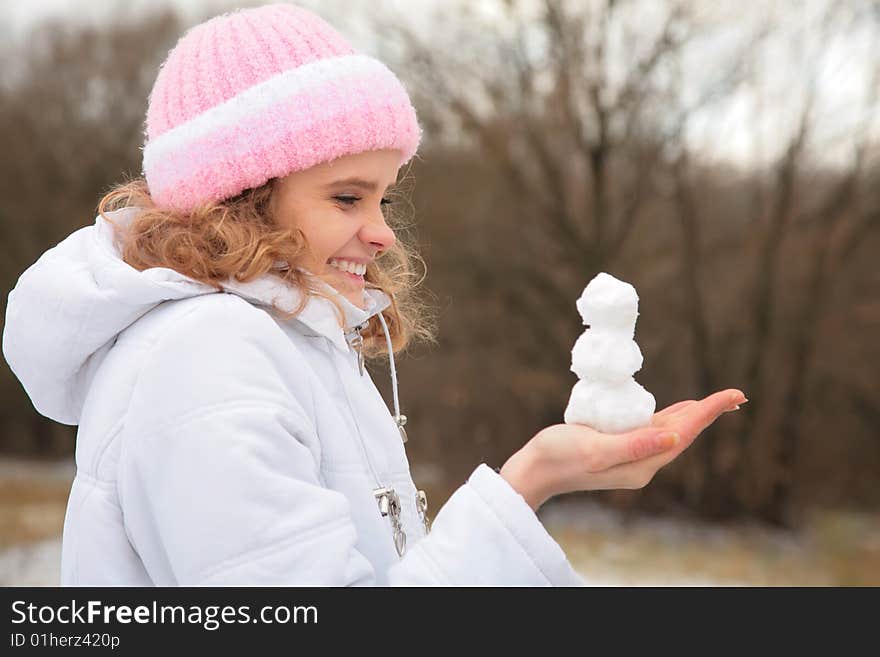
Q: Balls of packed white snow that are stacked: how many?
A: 3